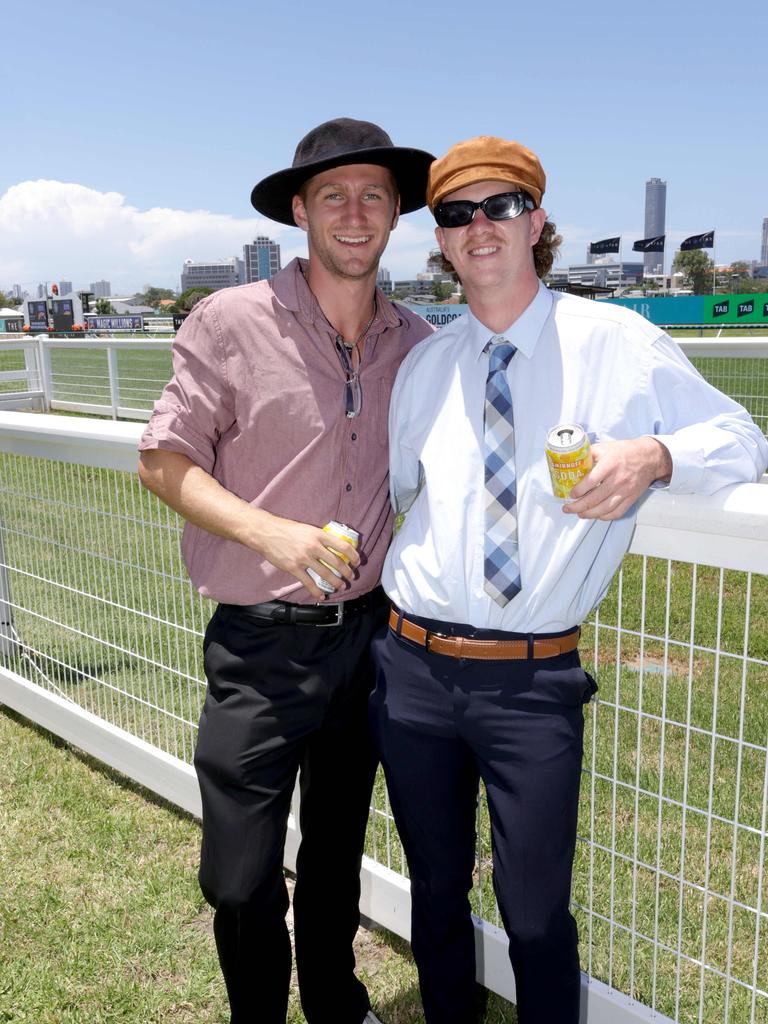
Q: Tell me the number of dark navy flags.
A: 3